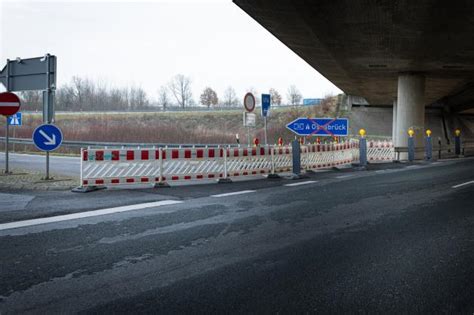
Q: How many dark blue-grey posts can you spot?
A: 5